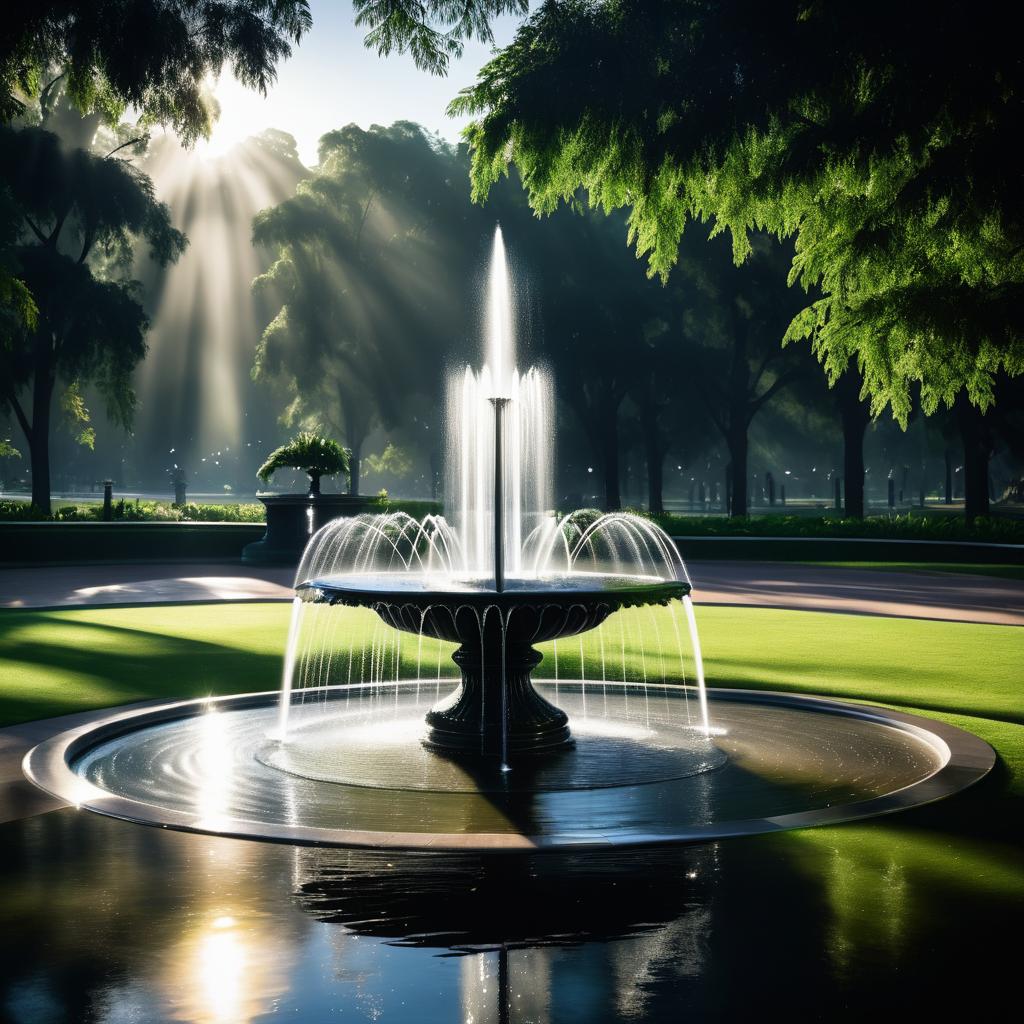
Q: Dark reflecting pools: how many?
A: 1